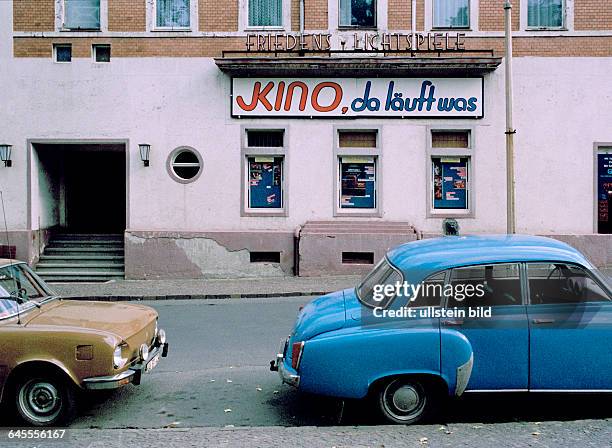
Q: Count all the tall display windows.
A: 3